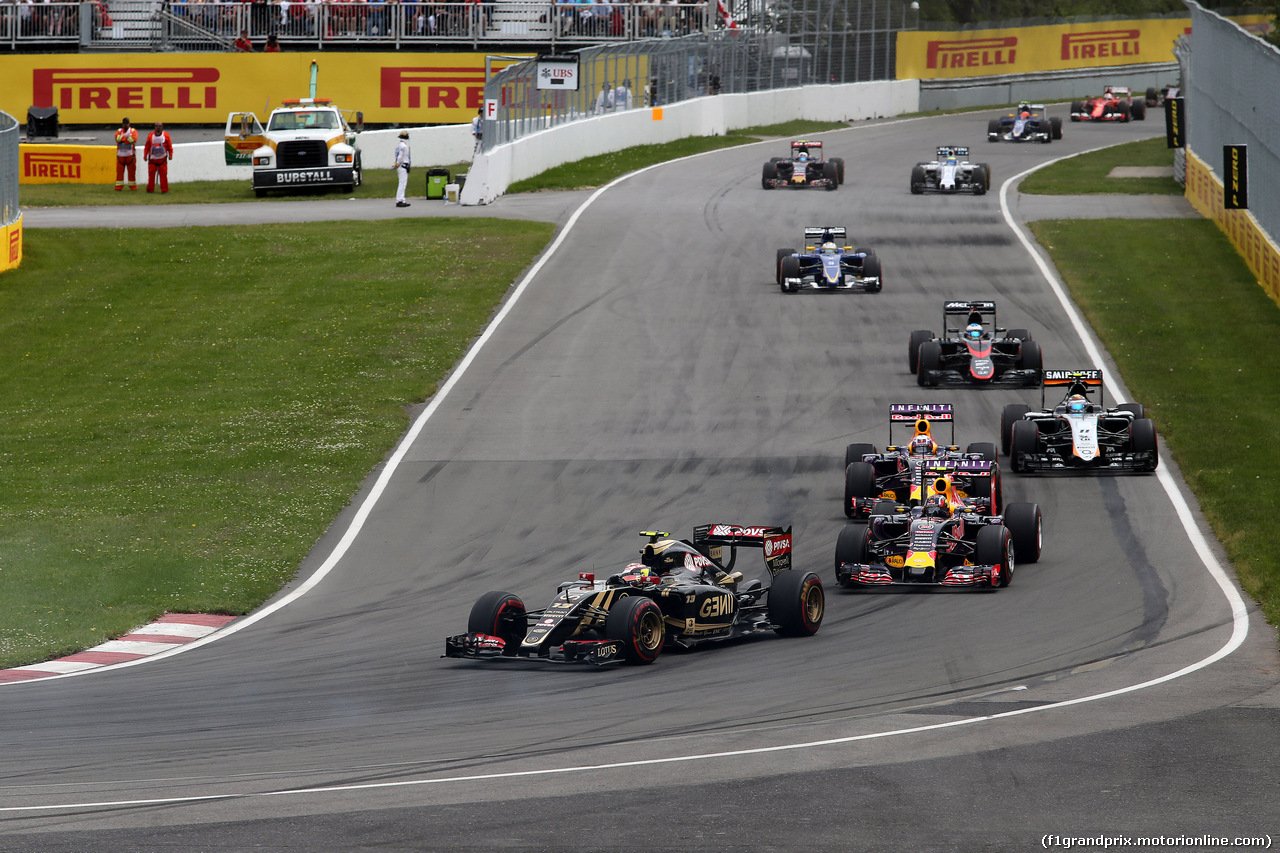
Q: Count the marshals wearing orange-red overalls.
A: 2